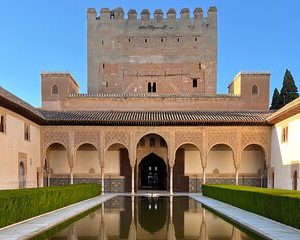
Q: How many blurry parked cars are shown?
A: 0